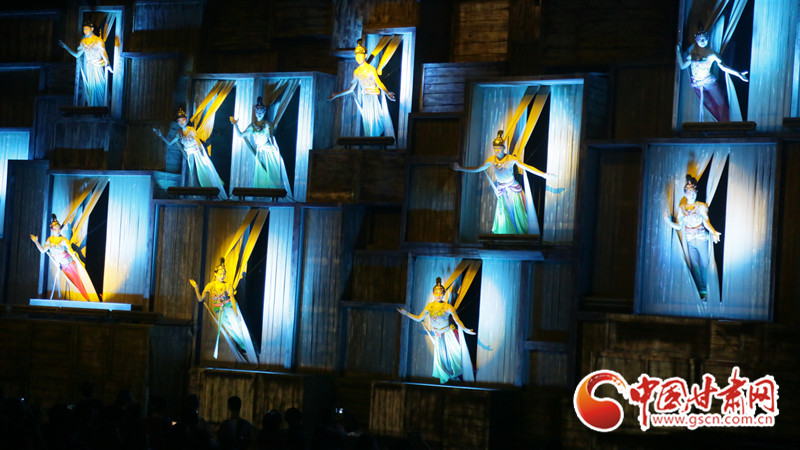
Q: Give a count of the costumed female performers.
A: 10